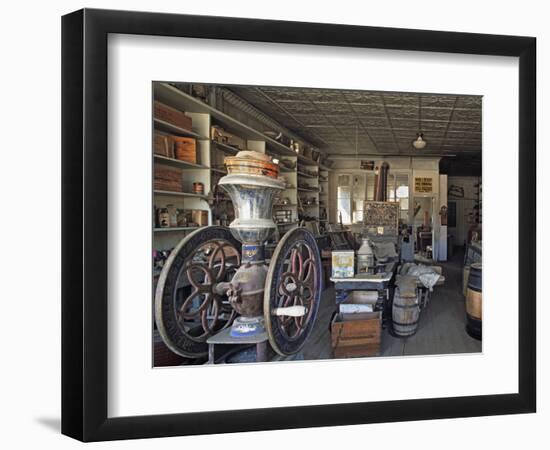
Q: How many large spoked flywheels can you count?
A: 2